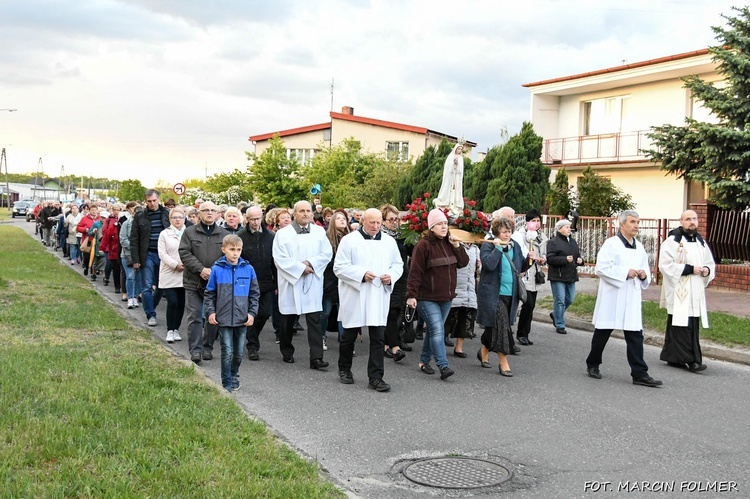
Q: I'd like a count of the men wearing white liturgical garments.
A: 4